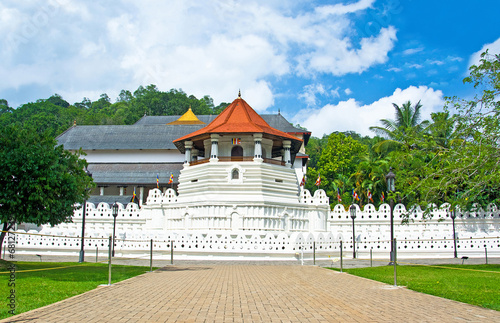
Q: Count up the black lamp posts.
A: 5